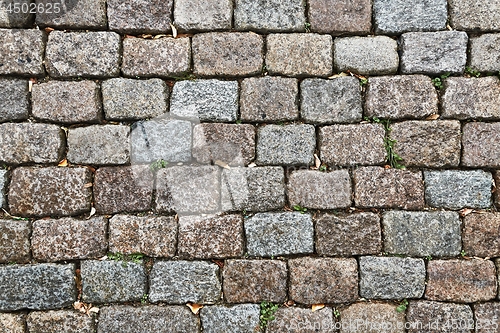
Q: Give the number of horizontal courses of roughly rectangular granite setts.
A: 8